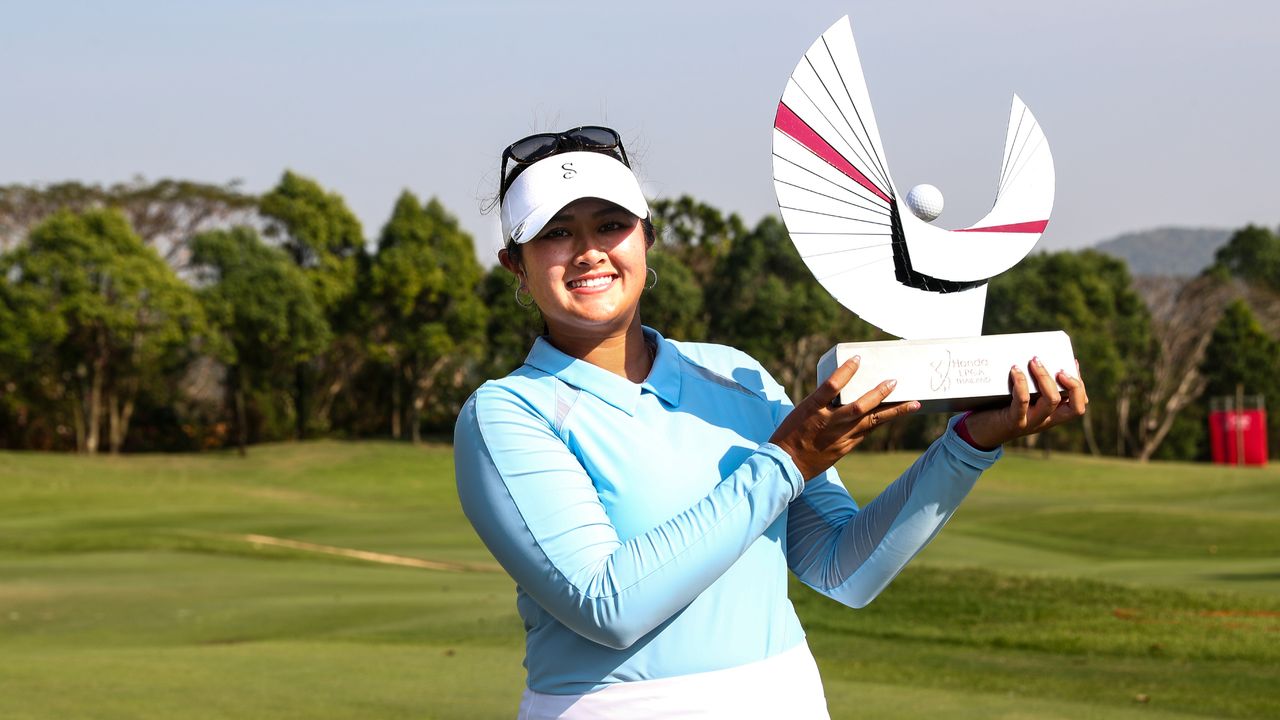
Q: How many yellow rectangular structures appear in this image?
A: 0